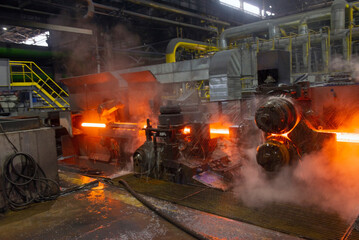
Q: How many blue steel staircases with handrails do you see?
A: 0